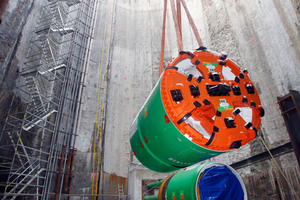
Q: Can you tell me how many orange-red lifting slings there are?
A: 4